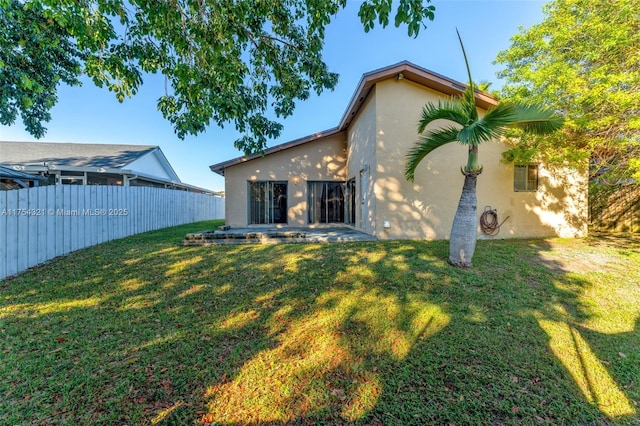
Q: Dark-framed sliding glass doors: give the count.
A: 2